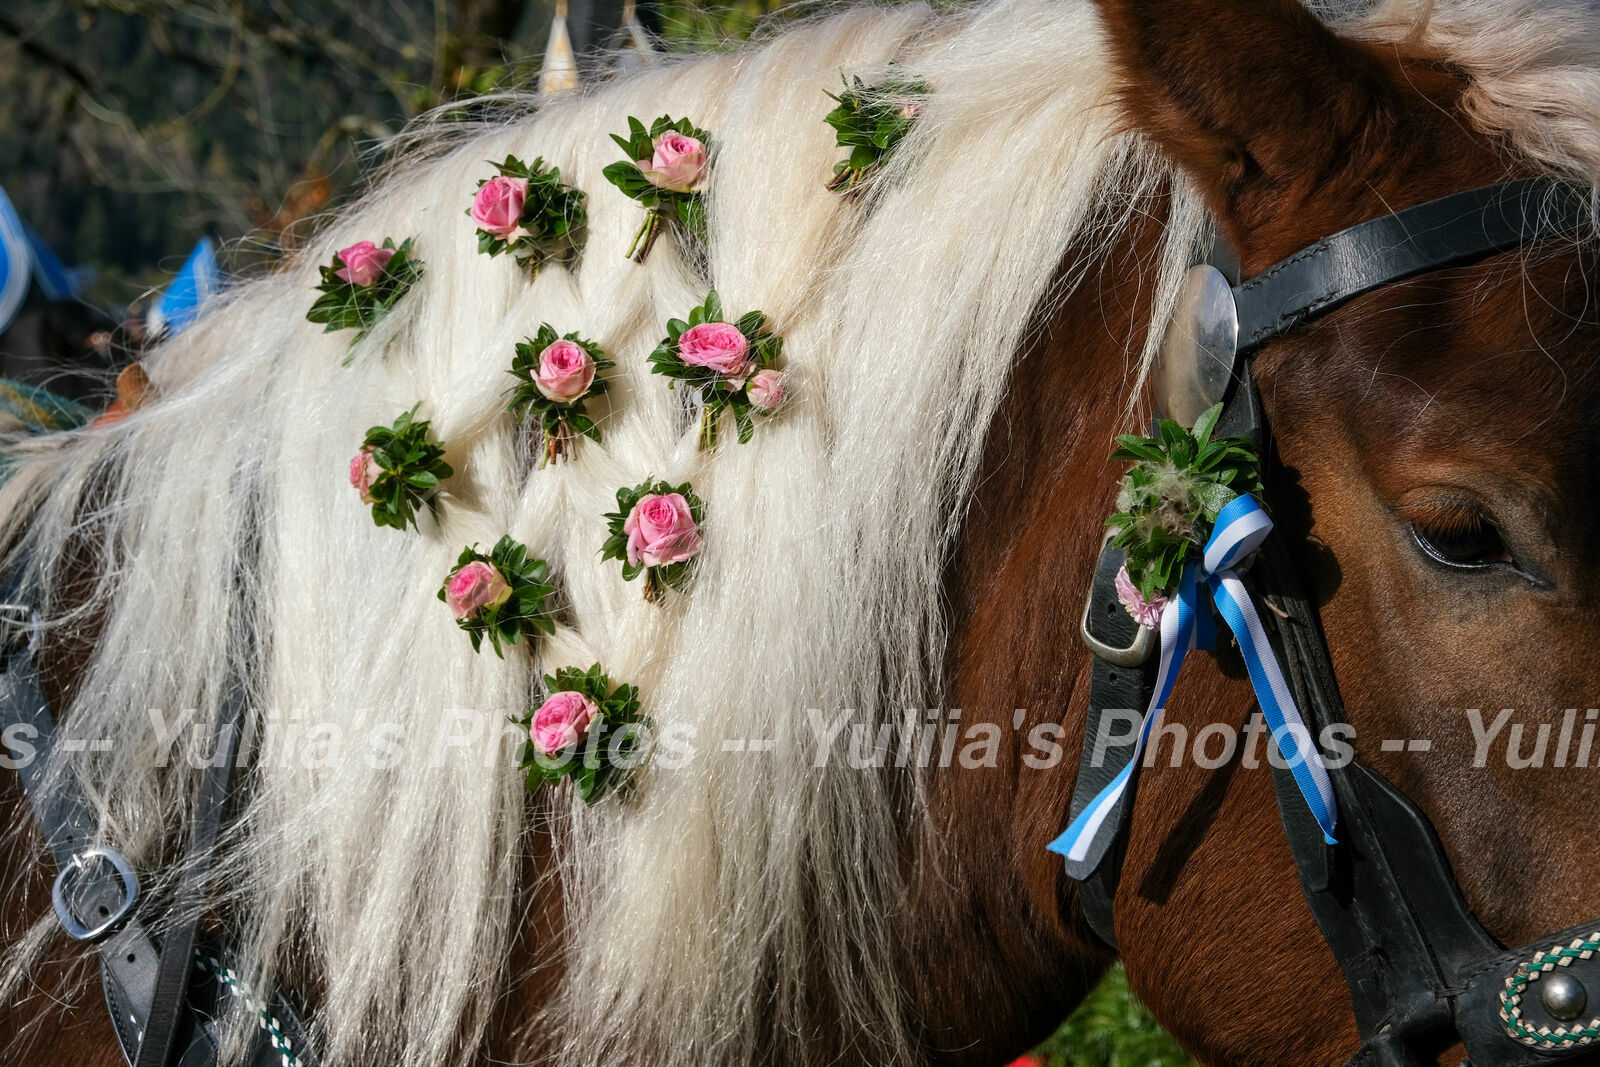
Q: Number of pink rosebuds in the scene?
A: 11